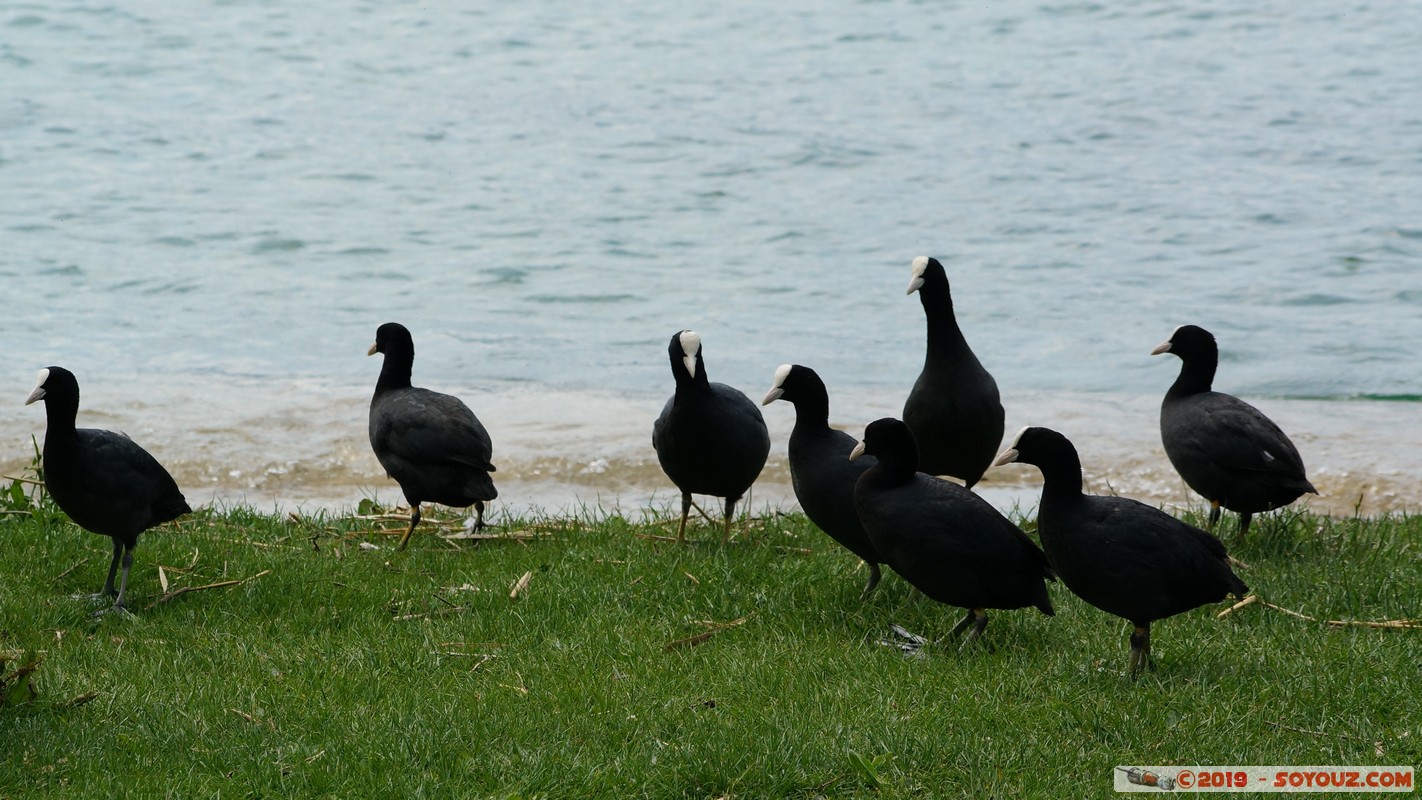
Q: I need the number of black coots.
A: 8